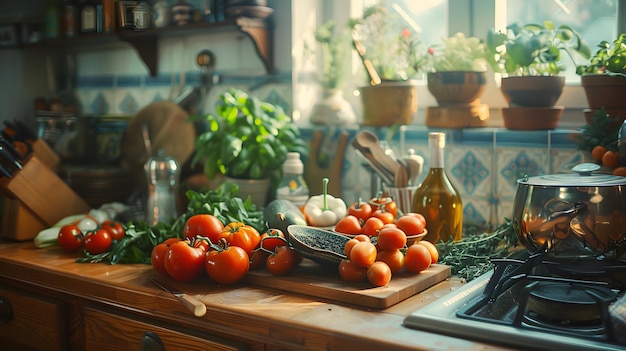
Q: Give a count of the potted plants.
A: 6